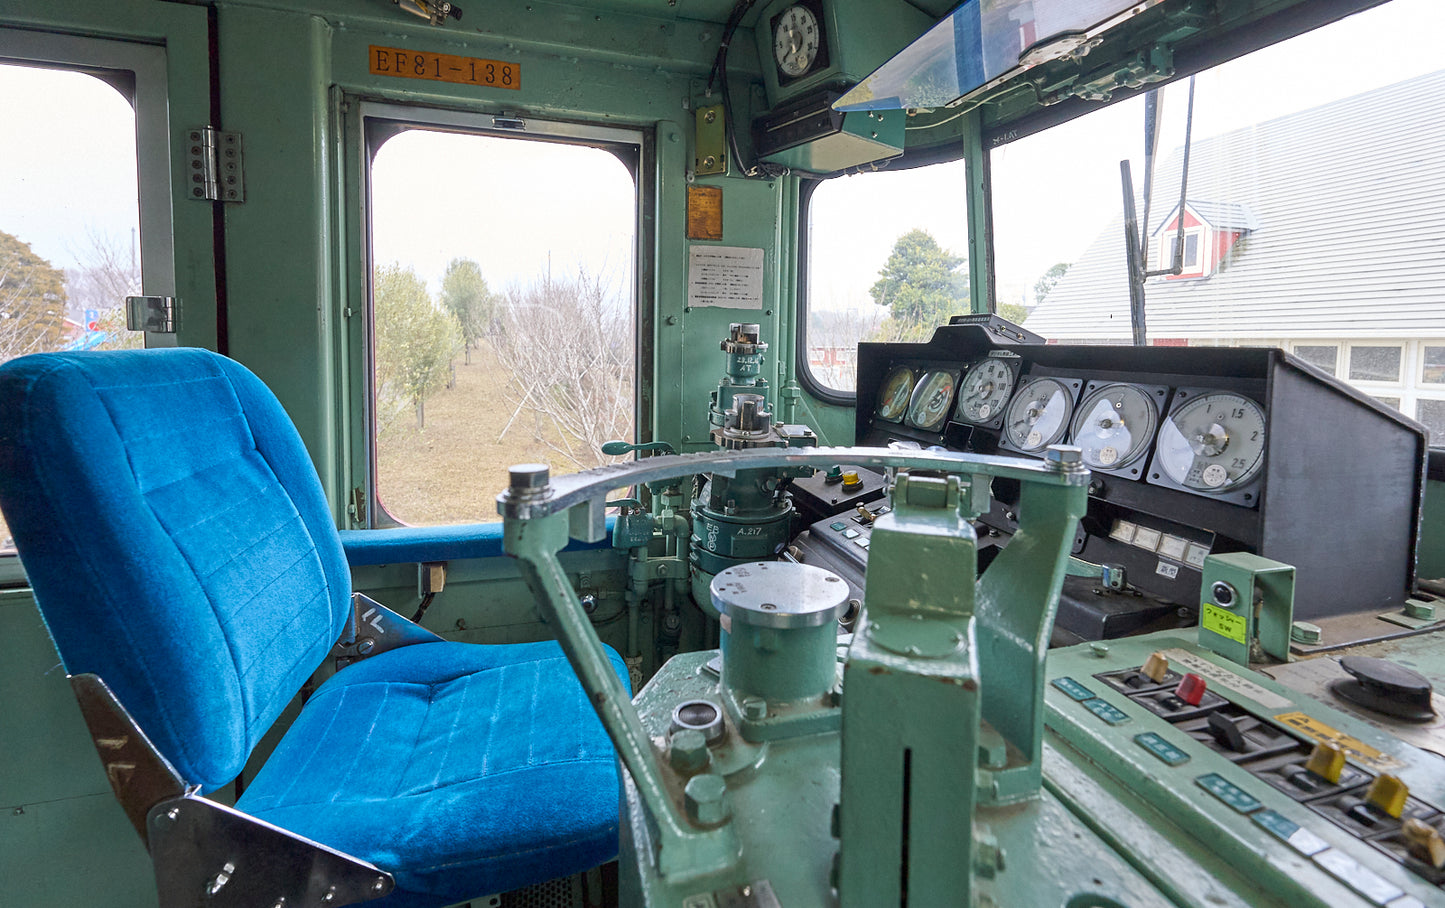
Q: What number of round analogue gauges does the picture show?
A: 7